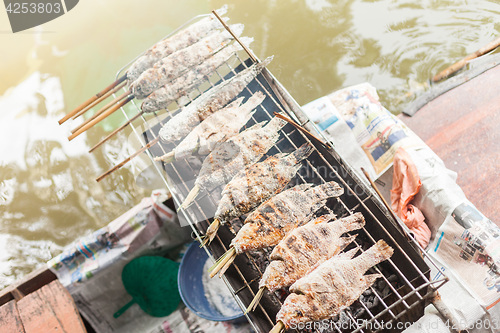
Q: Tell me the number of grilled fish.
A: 10